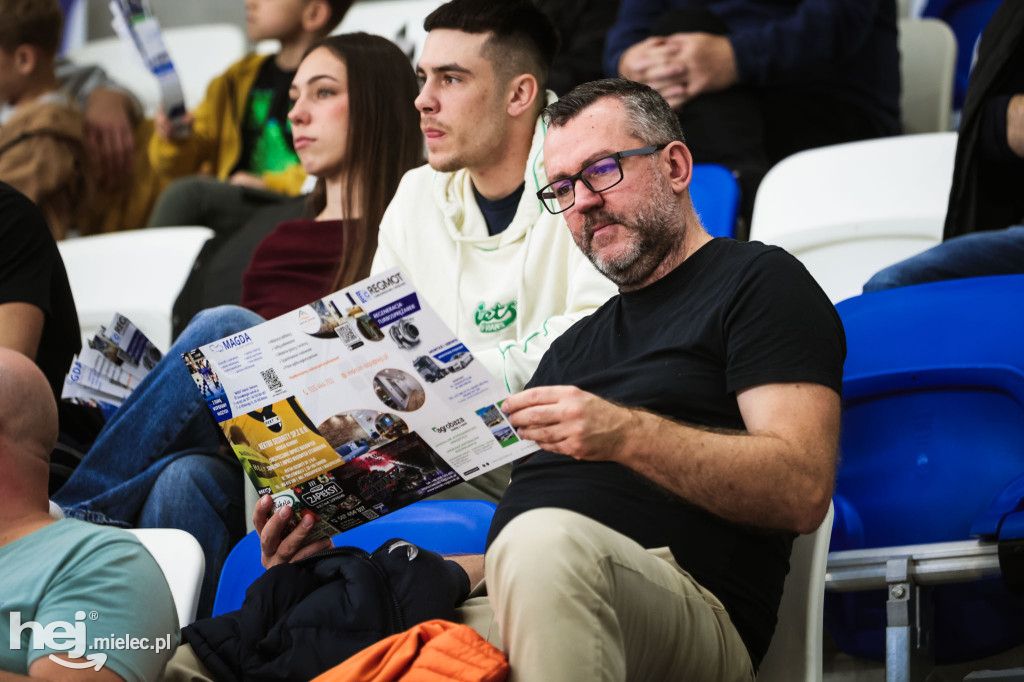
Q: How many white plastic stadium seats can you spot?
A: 7